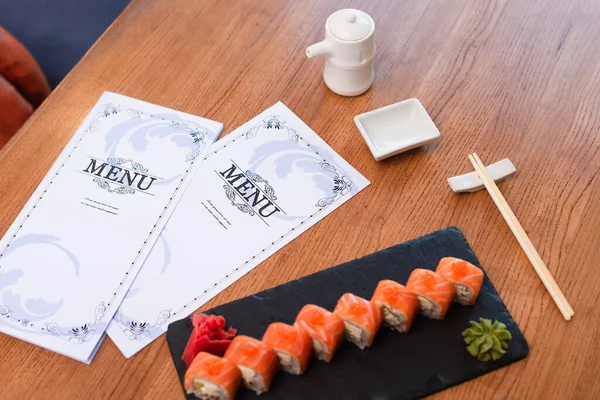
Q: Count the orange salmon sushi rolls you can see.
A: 8